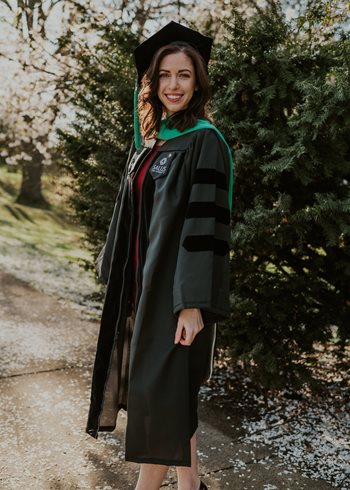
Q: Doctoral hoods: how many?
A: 1